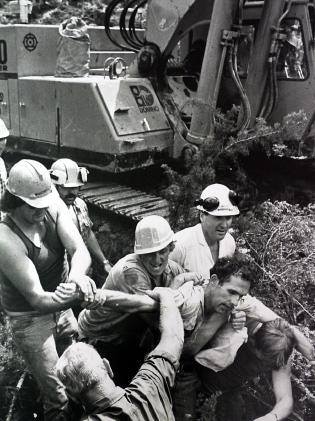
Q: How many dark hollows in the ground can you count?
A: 0